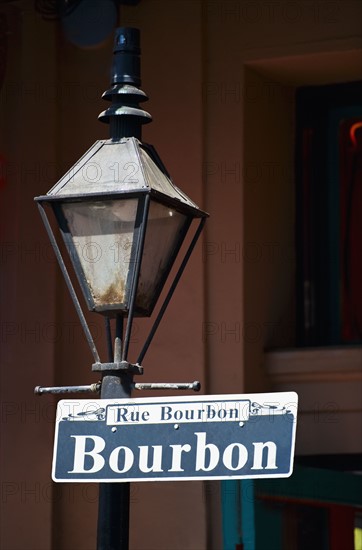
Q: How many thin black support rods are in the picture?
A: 4